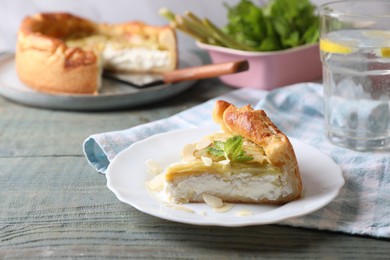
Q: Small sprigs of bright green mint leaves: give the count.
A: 1